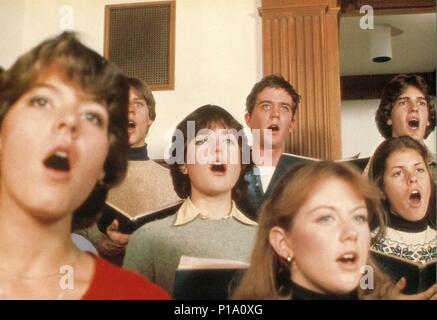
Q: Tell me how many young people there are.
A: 7